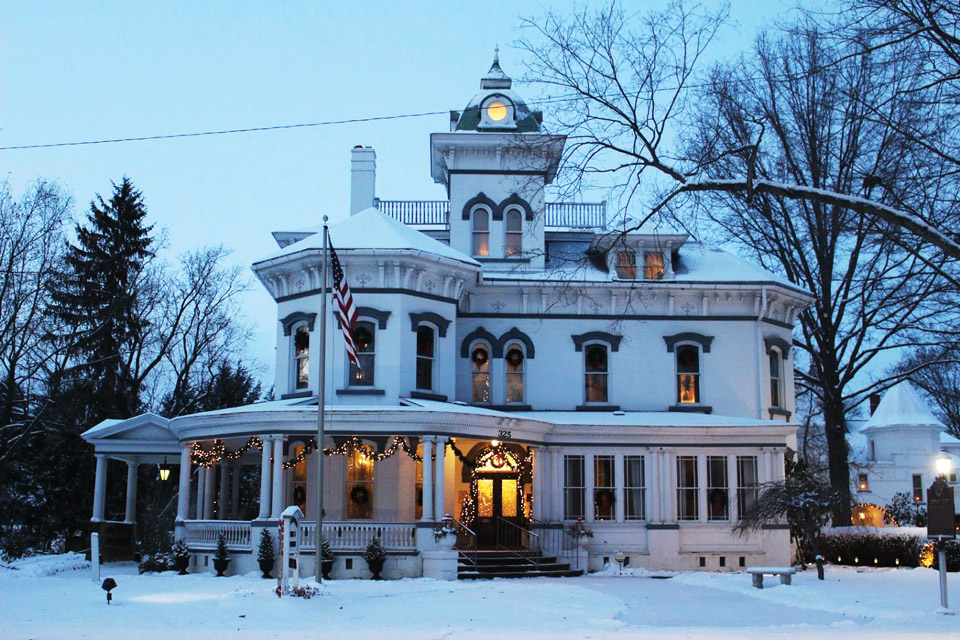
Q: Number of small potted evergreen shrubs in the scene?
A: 5